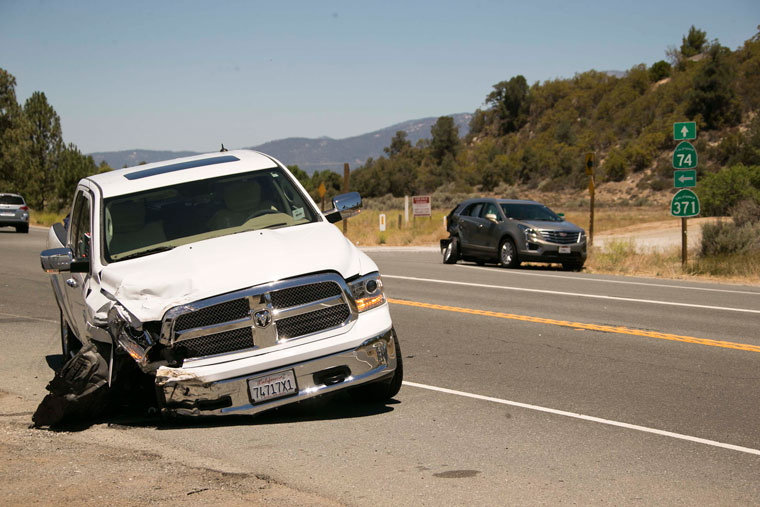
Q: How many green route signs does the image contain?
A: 2